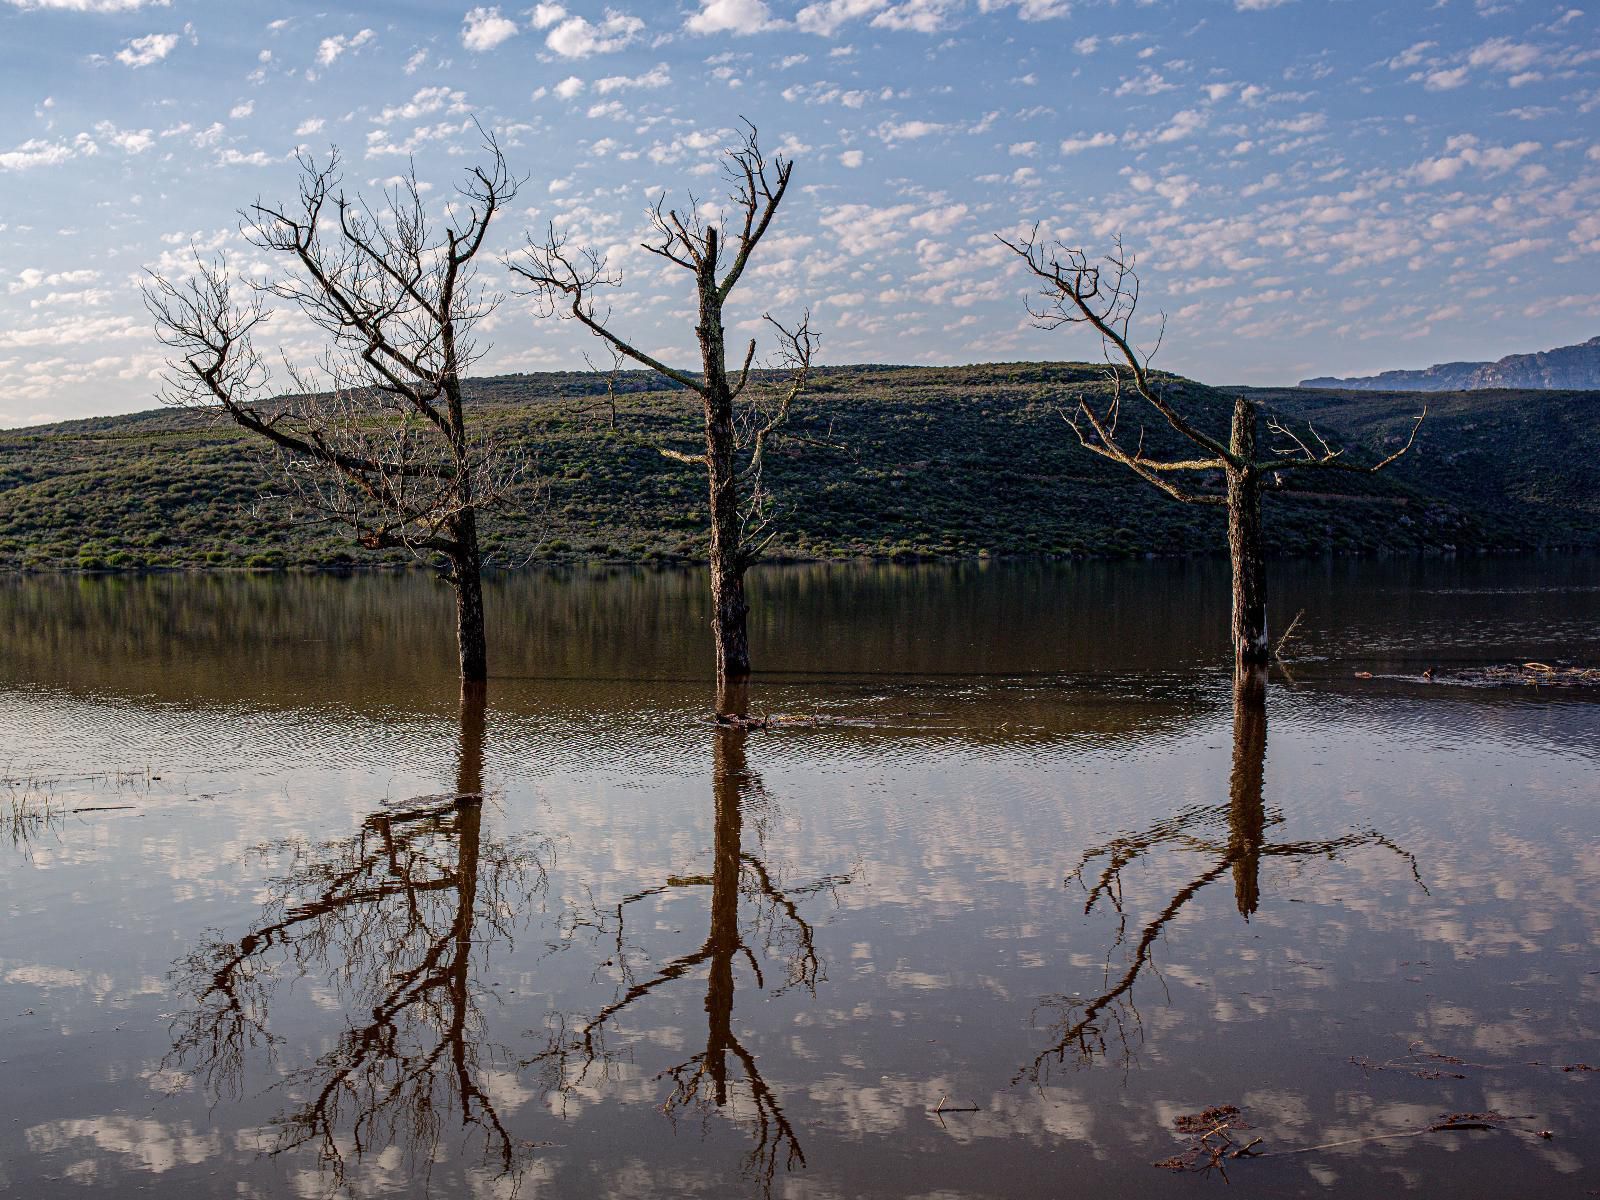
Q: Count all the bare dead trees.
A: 3